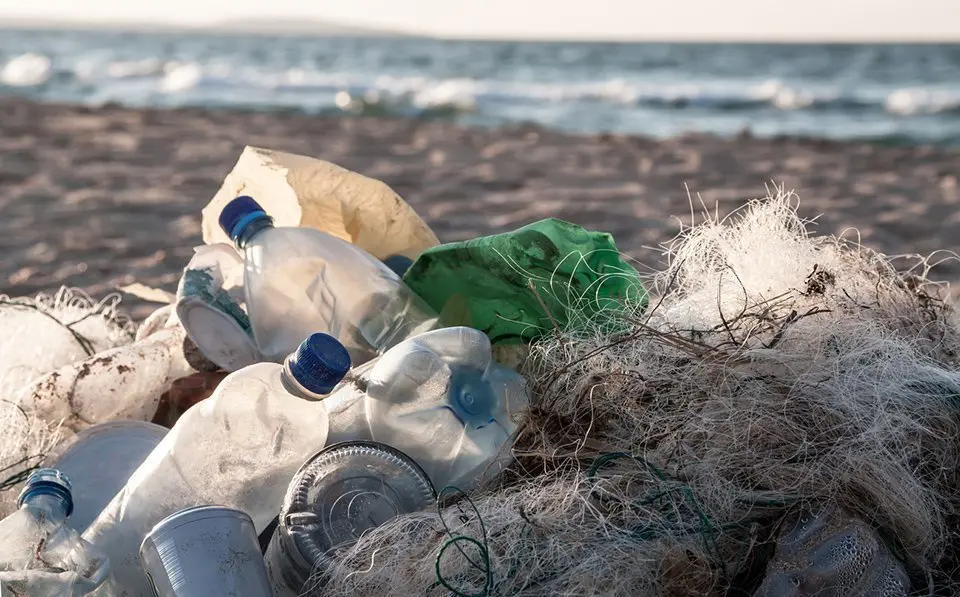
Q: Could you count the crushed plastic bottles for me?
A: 4